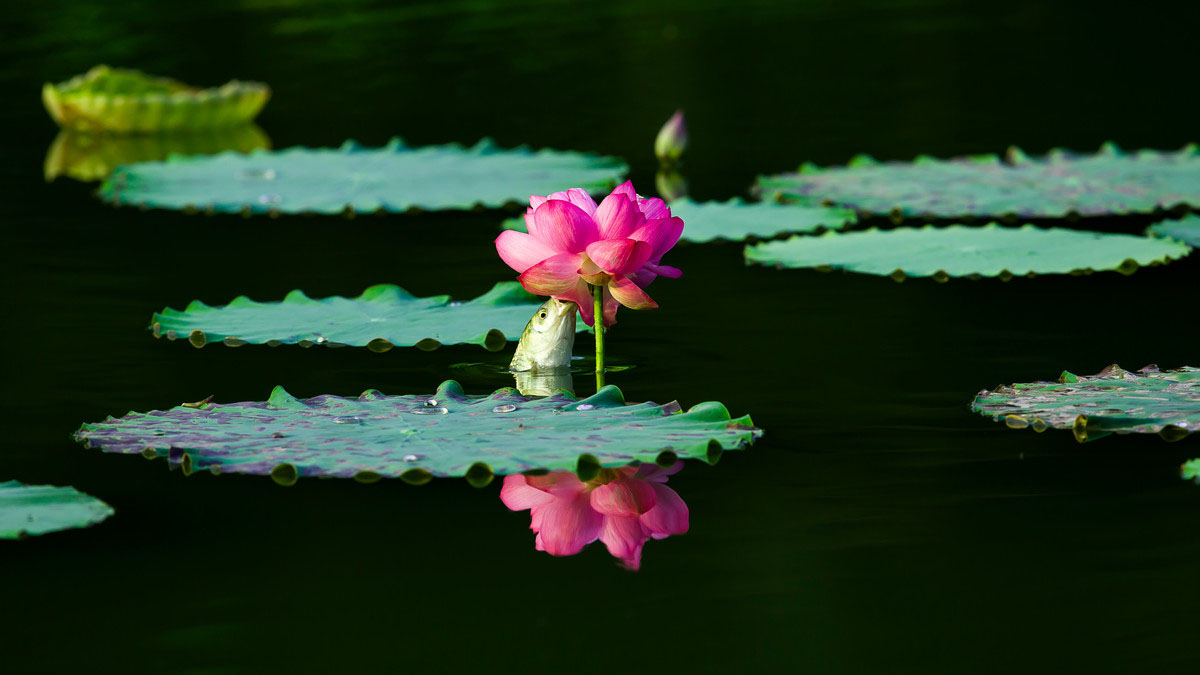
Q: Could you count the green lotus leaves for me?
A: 11